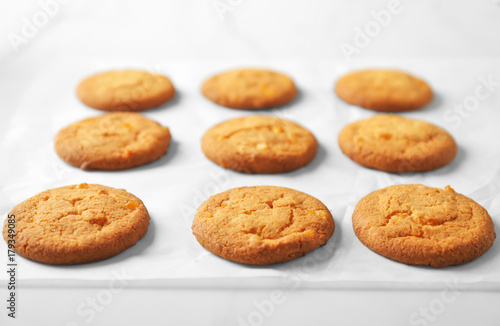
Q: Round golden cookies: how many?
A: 9